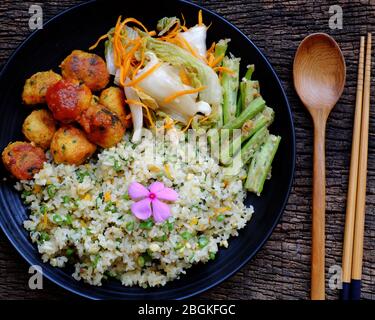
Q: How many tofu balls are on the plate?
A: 8